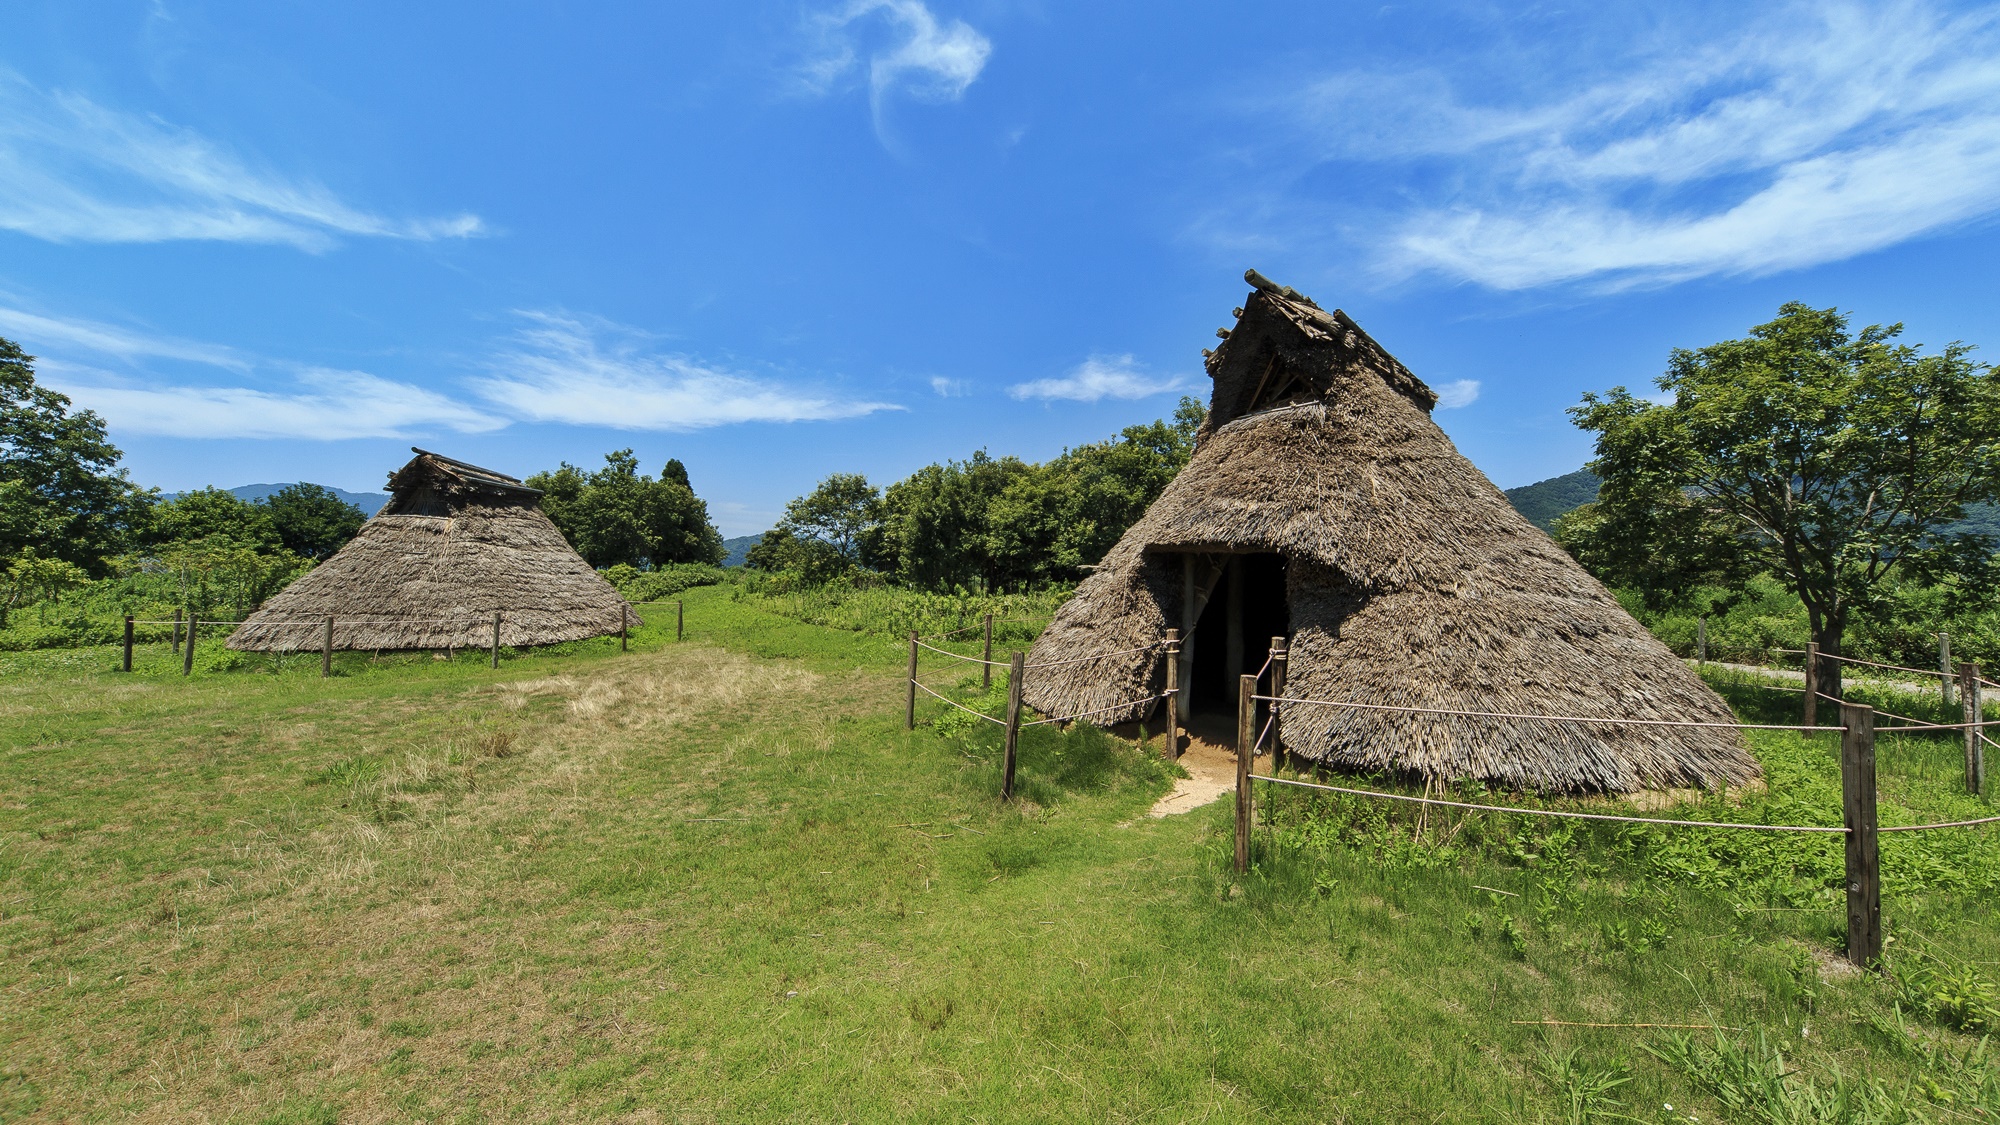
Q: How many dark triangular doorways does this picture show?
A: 1